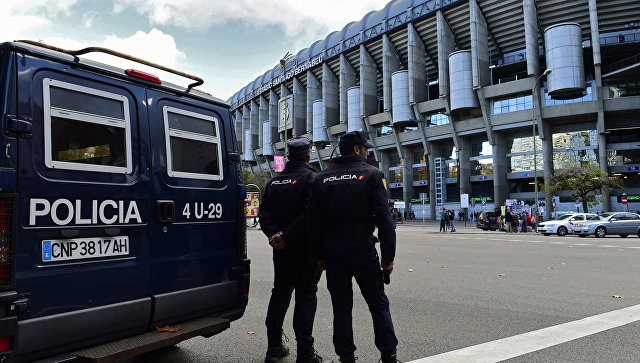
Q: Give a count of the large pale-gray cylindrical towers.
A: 7